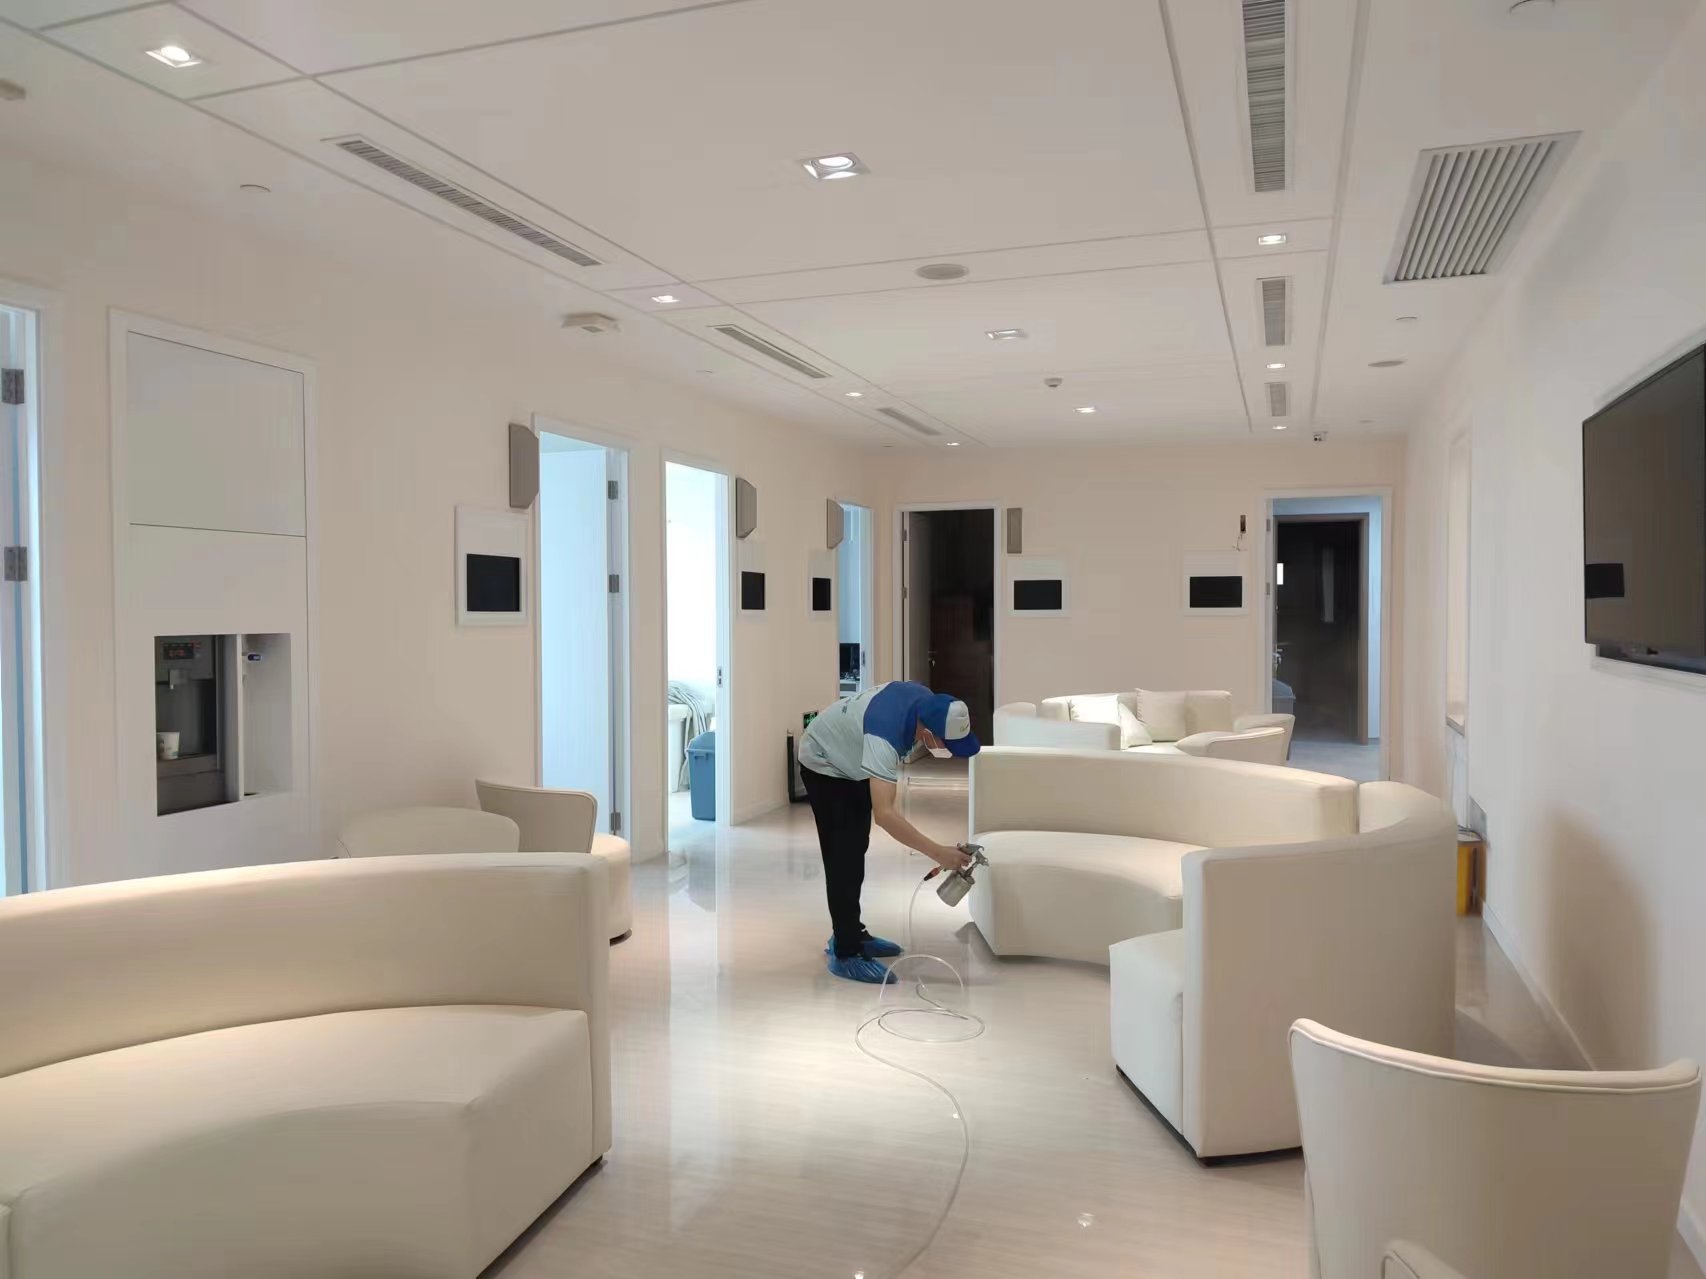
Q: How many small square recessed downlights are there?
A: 10